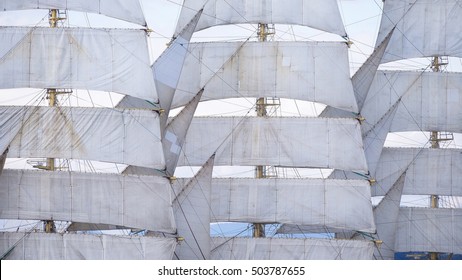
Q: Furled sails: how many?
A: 0